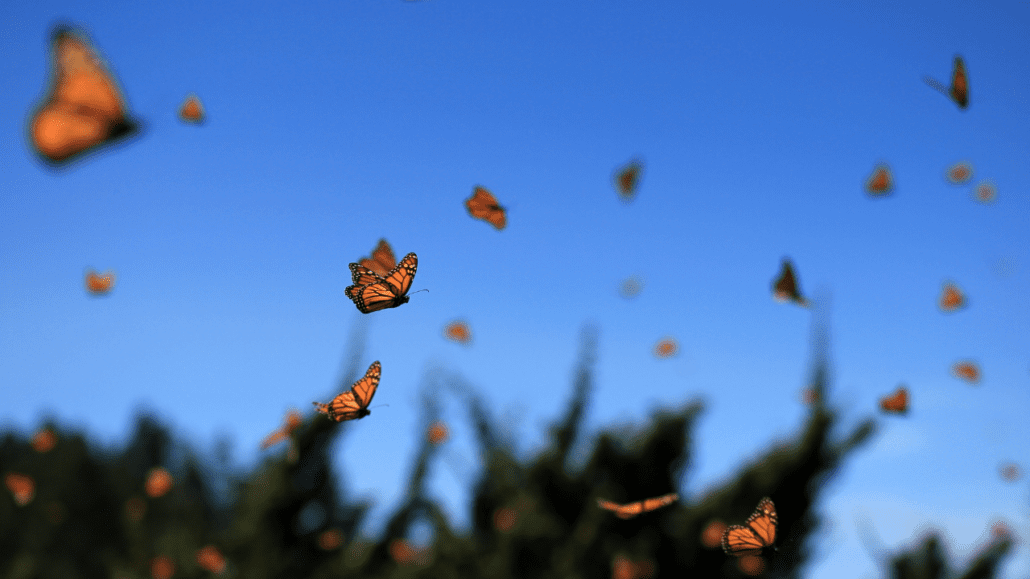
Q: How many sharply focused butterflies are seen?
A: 3